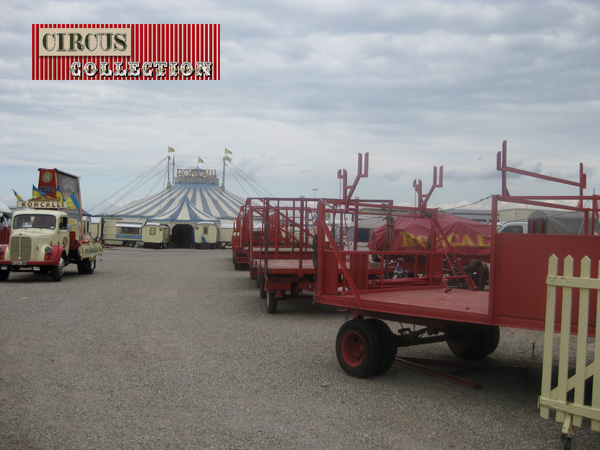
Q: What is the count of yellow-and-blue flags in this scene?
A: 4